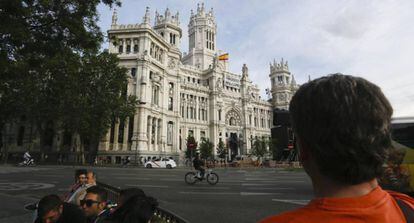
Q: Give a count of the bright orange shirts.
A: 1